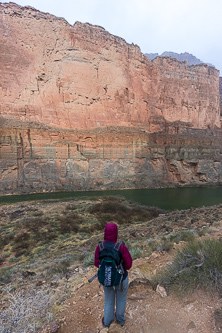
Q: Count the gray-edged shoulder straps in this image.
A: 2